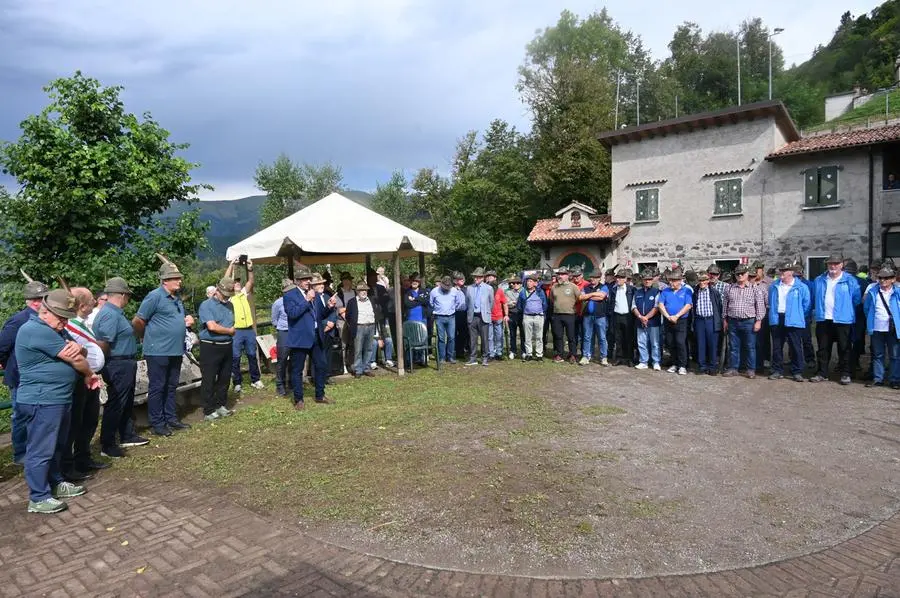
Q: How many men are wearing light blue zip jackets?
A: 3